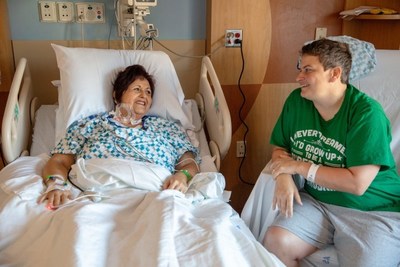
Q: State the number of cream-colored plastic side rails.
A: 2